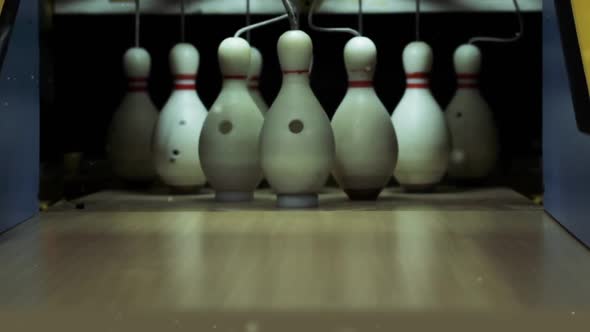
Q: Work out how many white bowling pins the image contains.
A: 8